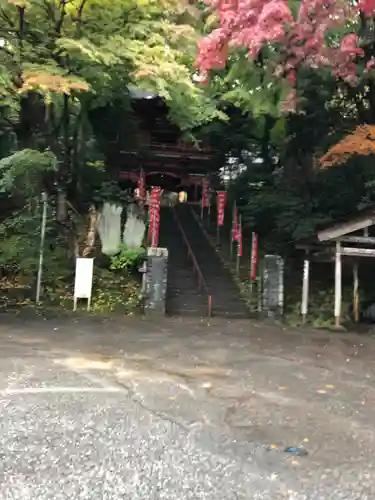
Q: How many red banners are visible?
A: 7